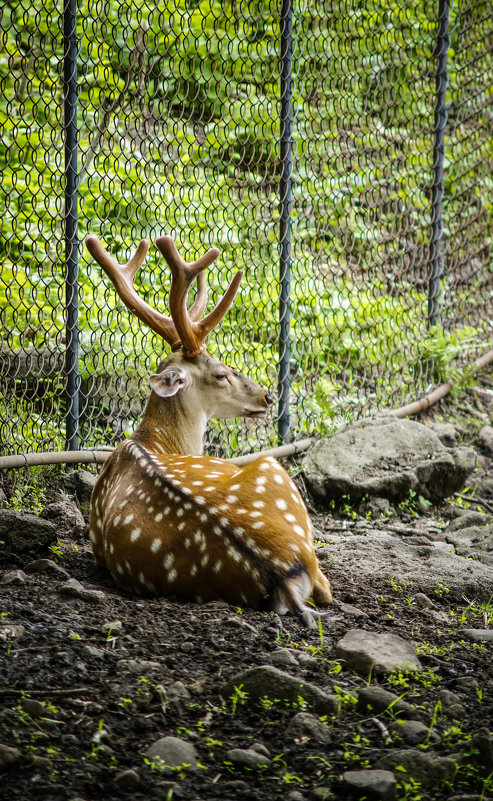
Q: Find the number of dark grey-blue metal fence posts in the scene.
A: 3